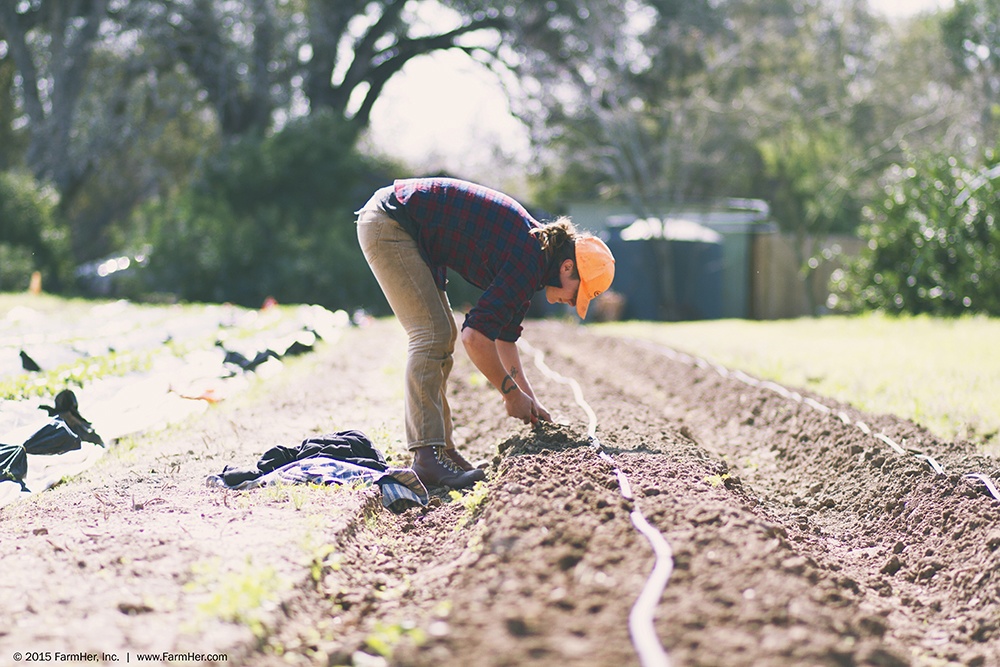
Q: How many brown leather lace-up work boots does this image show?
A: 2